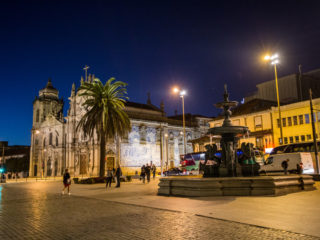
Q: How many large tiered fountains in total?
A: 1